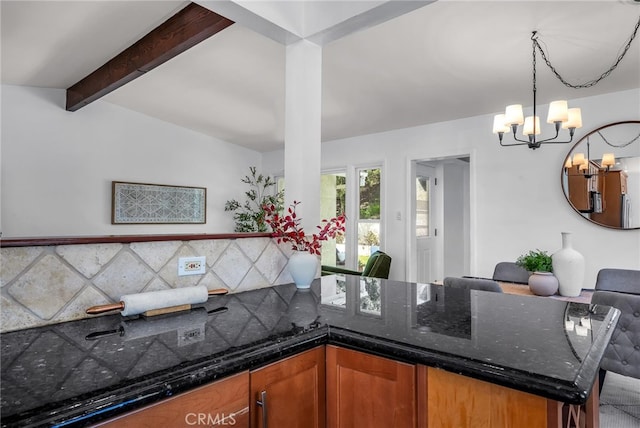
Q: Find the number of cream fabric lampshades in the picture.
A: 5